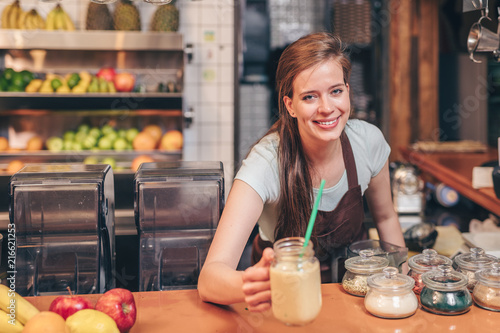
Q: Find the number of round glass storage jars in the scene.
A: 6